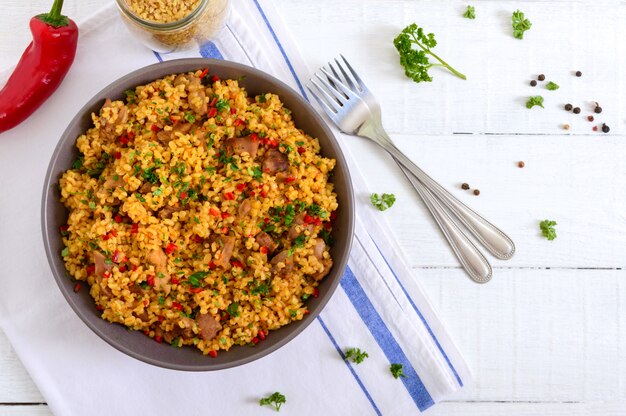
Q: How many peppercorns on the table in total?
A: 13